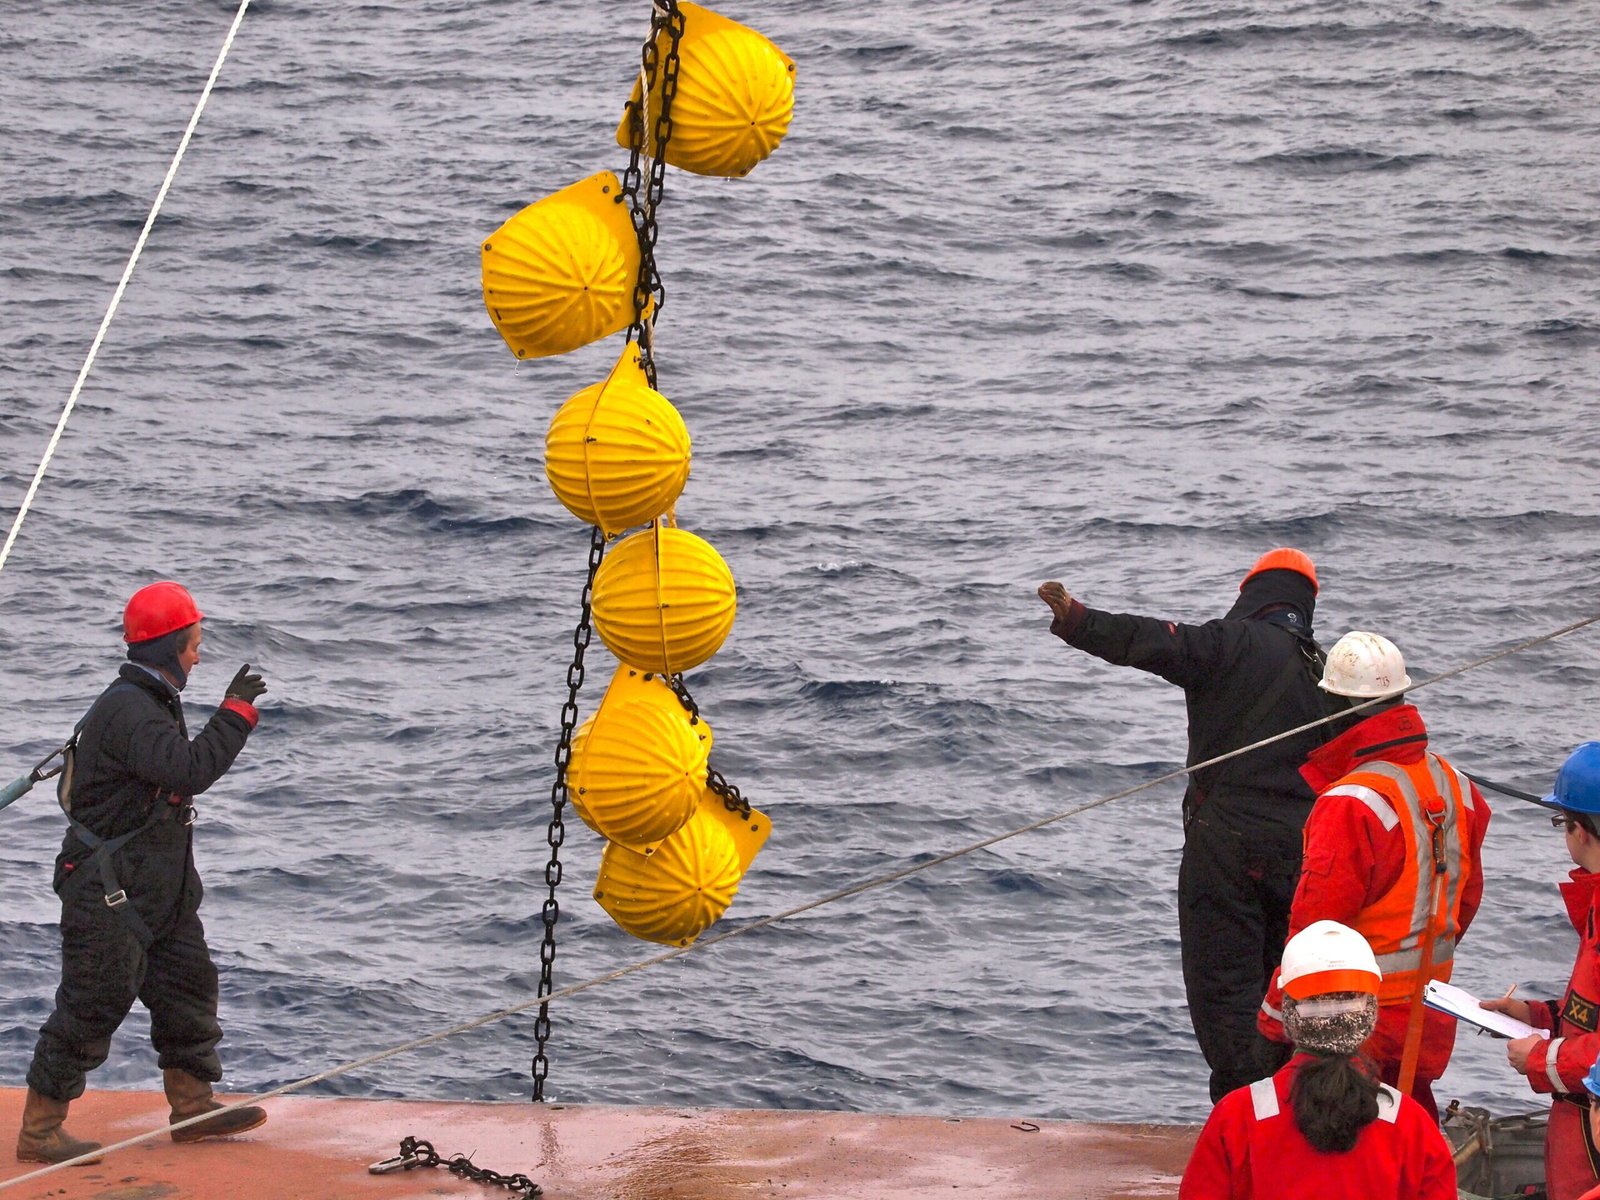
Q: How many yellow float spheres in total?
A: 6